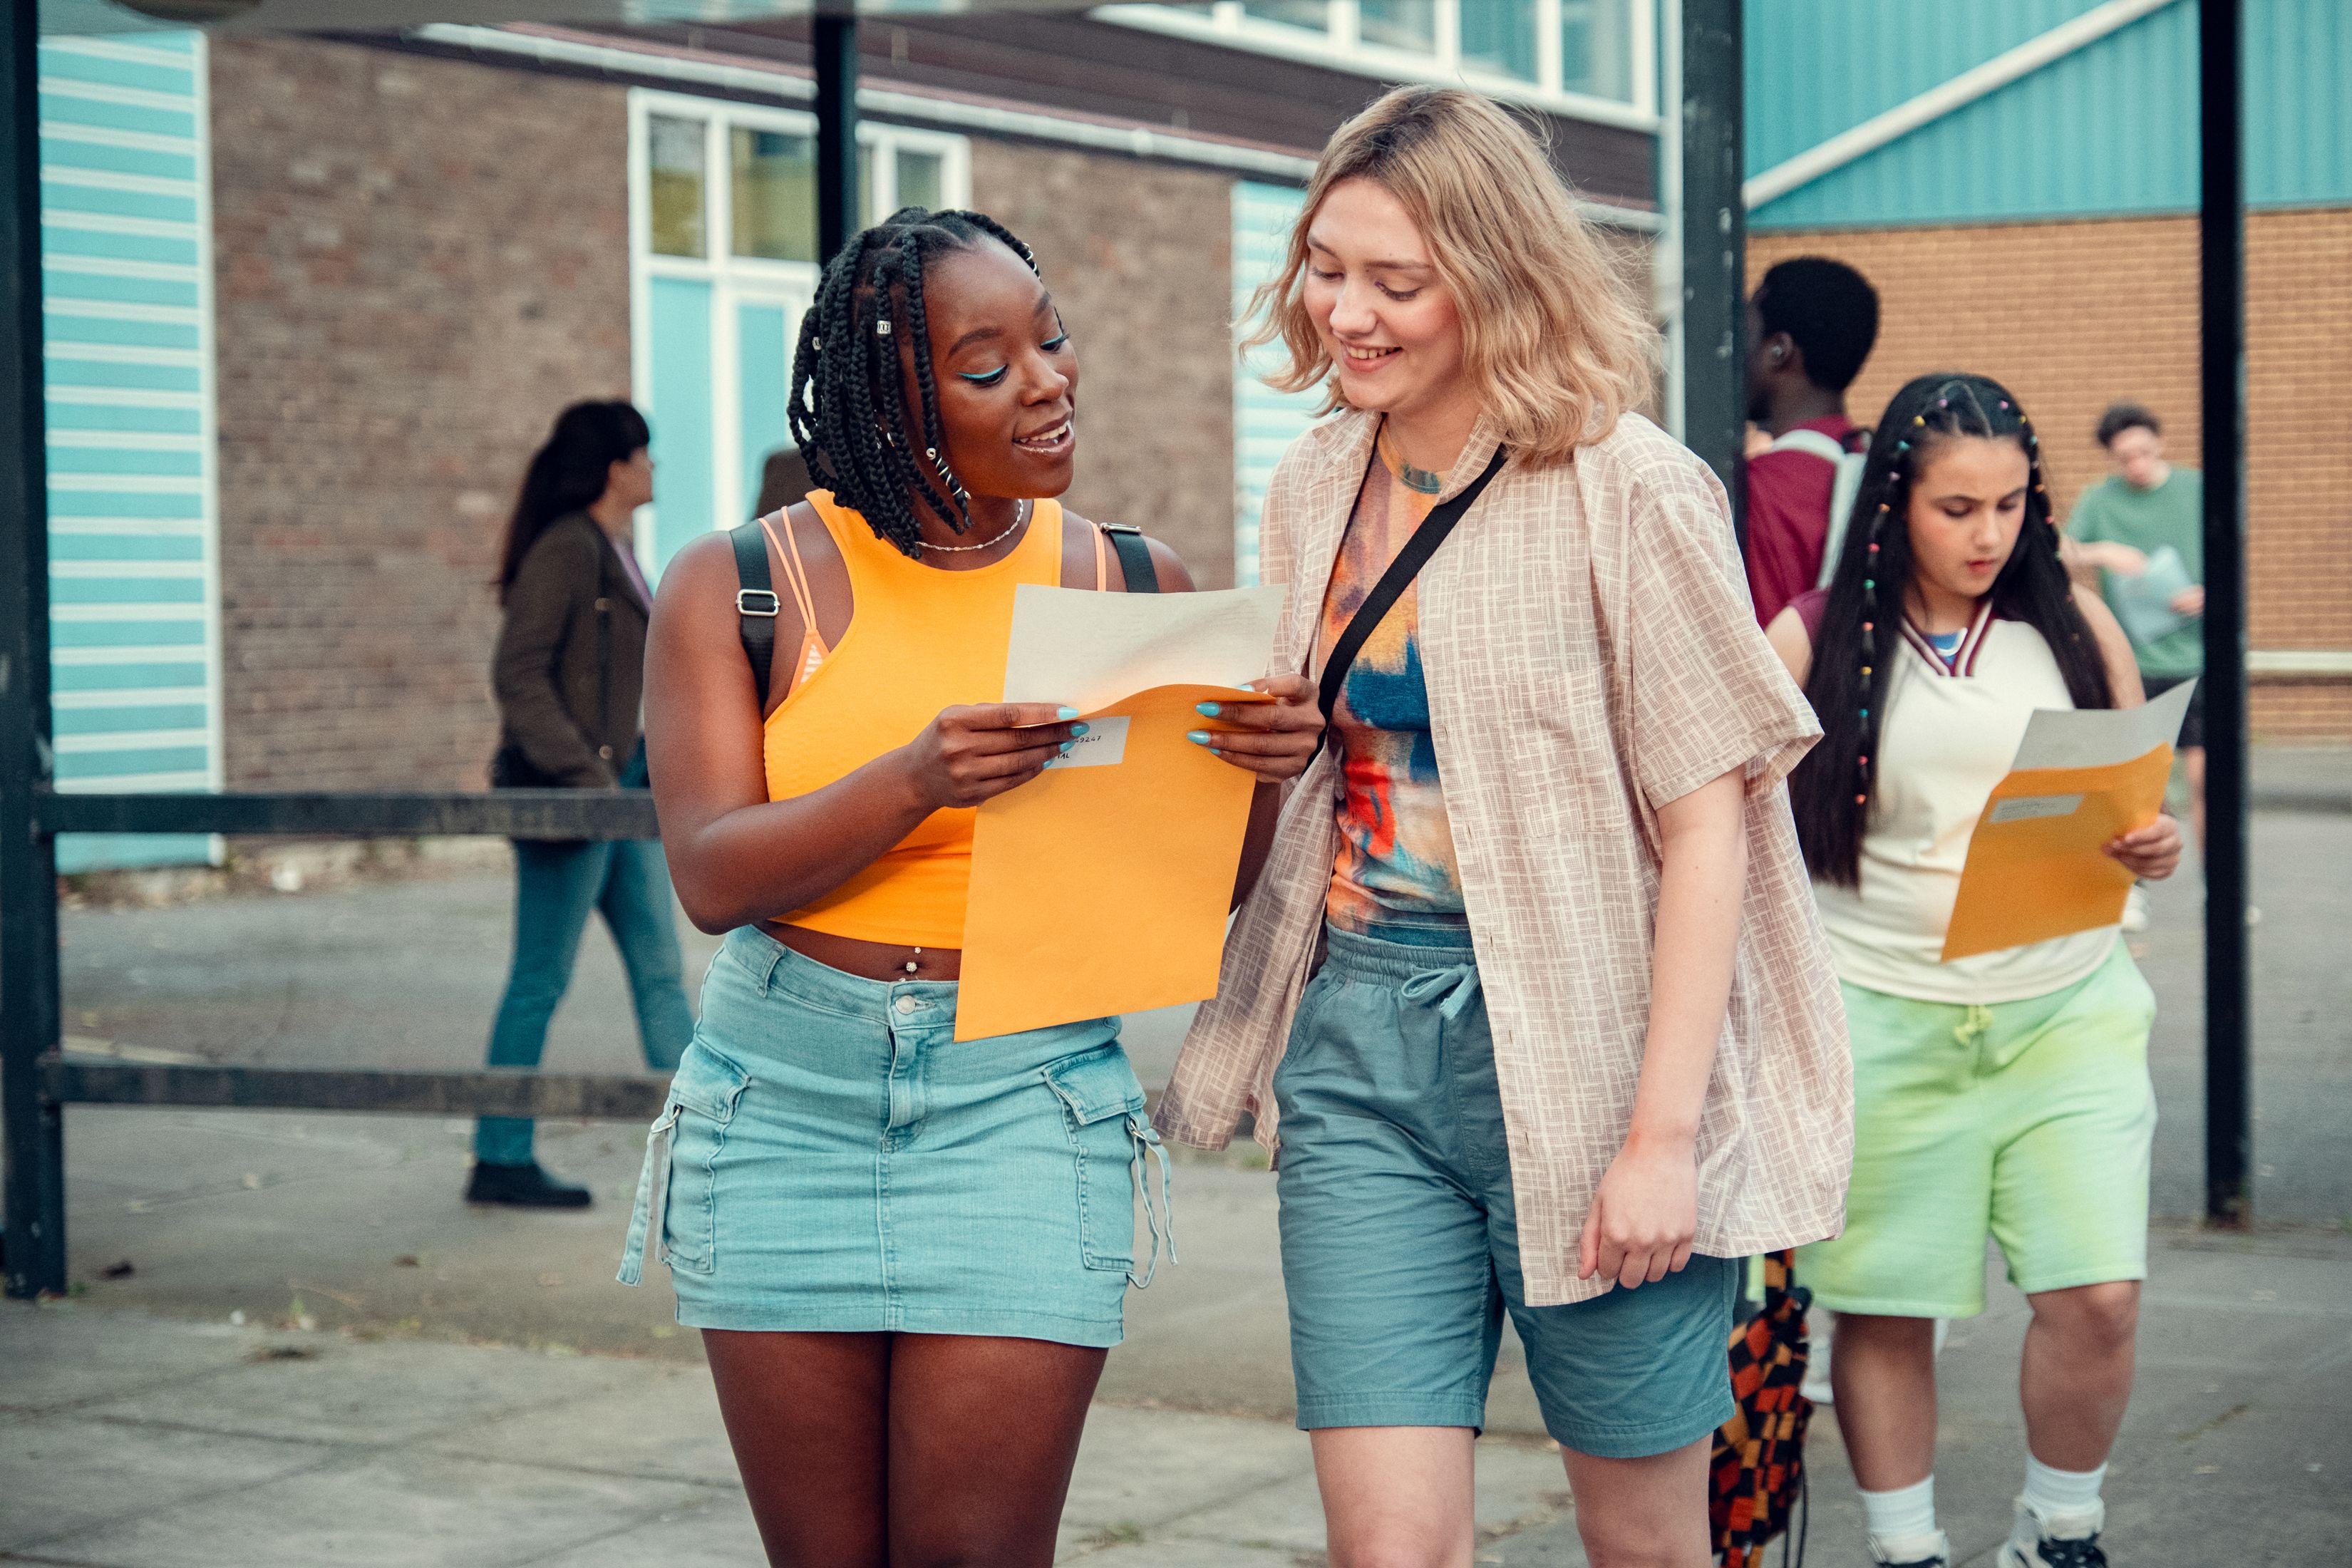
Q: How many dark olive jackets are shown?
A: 1